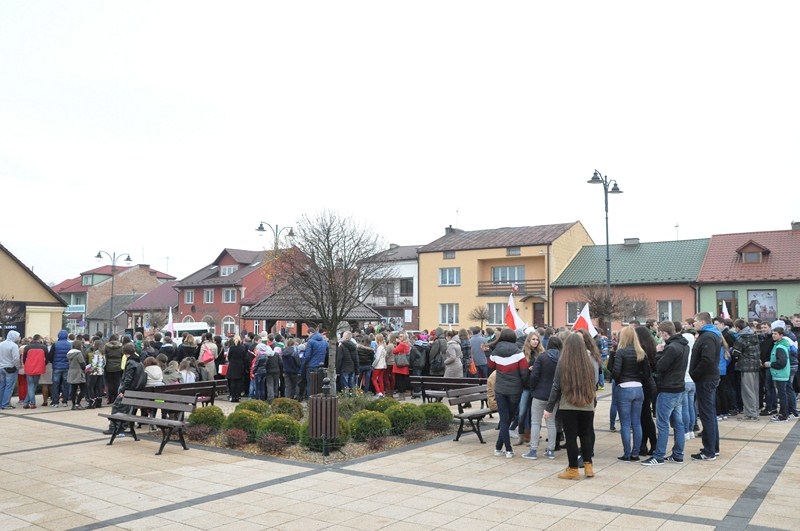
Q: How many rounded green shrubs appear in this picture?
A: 10